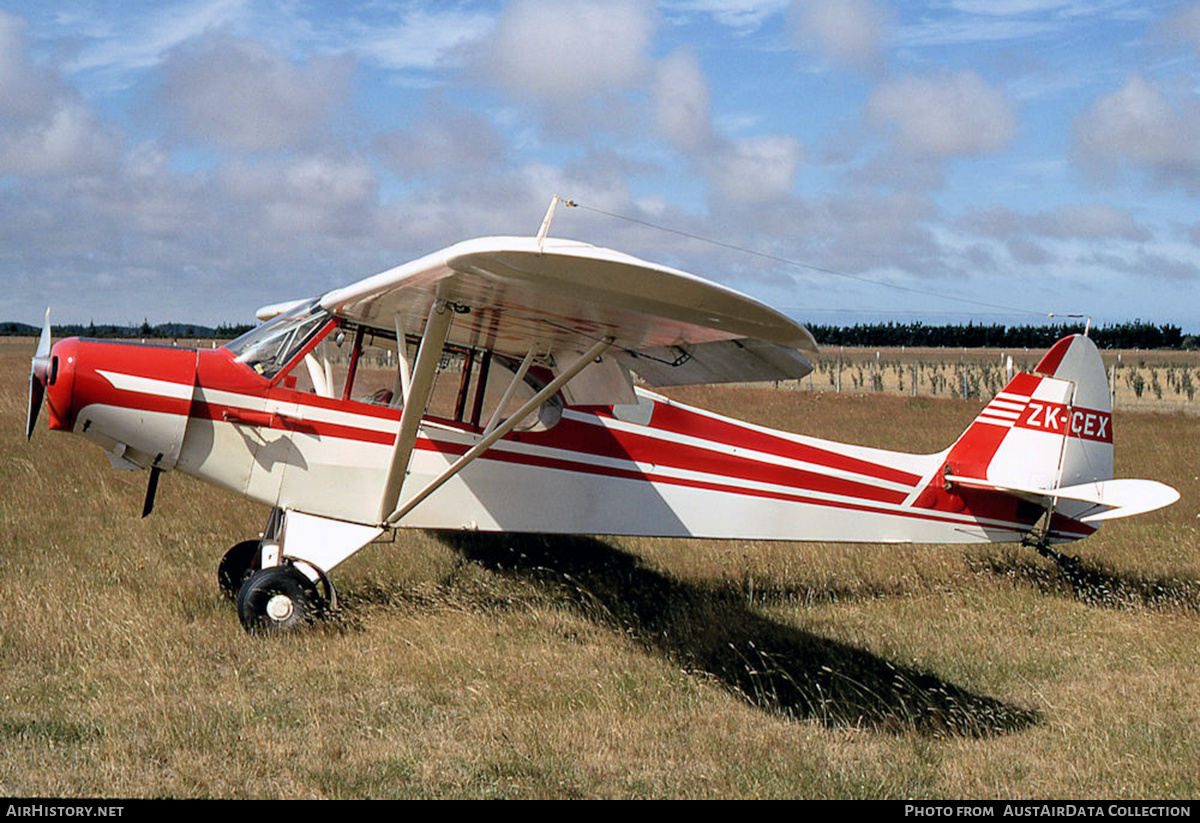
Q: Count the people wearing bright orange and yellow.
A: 0